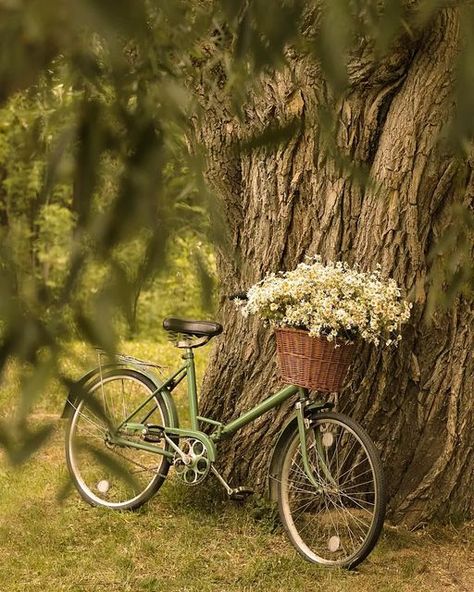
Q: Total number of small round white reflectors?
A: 3